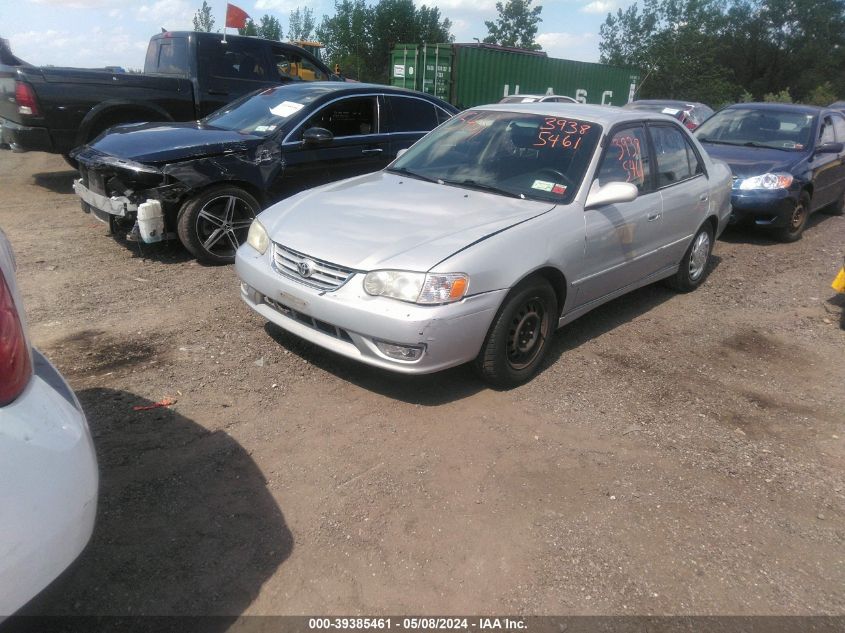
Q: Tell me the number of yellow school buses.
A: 0